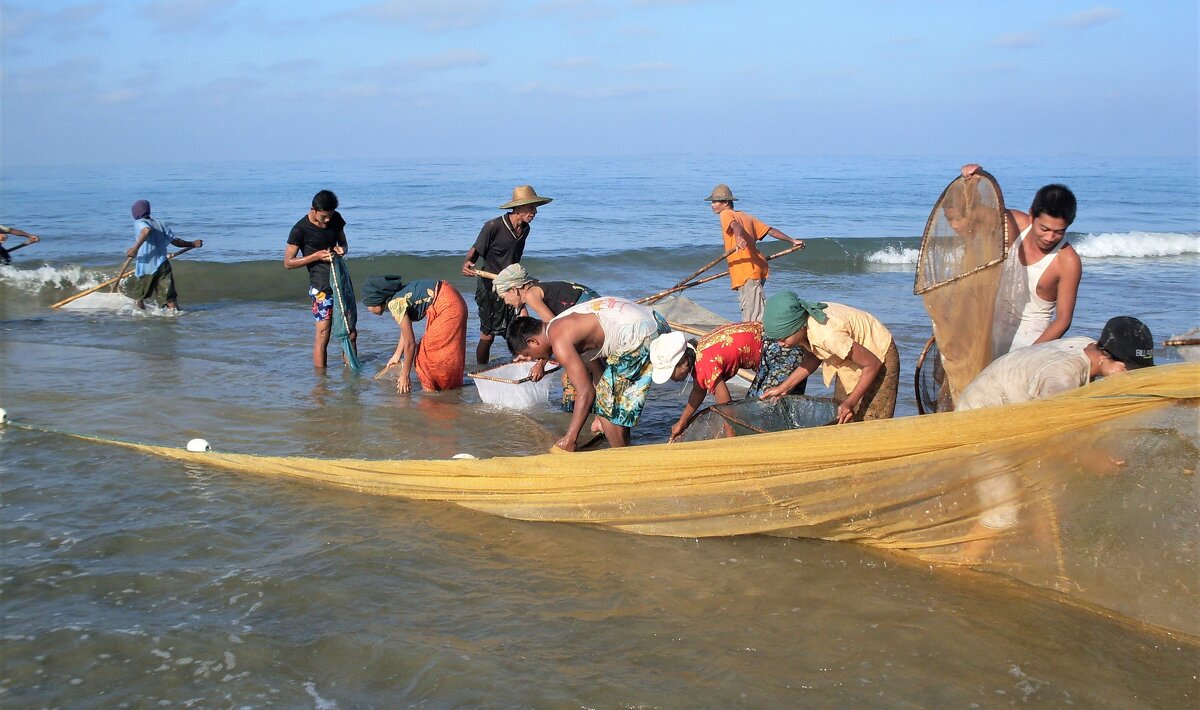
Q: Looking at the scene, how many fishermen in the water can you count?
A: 13